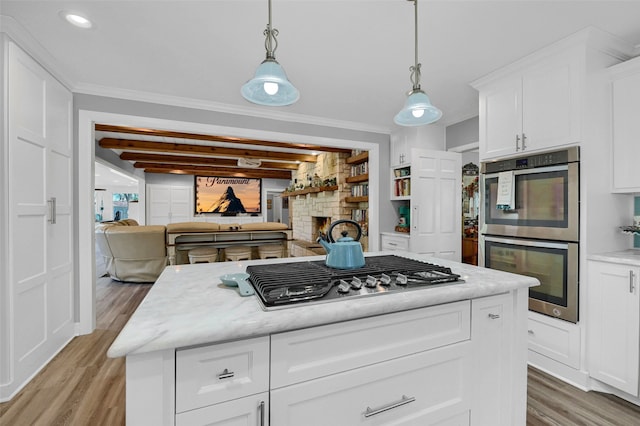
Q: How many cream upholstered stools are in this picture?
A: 3